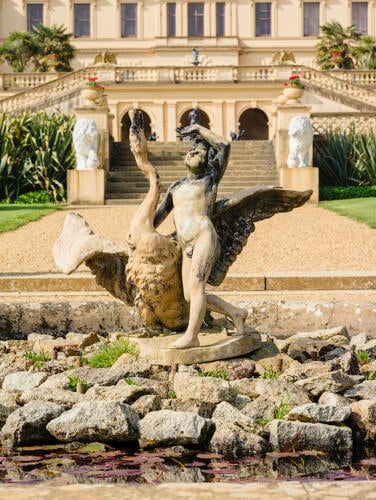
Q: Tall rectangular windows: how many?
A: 9